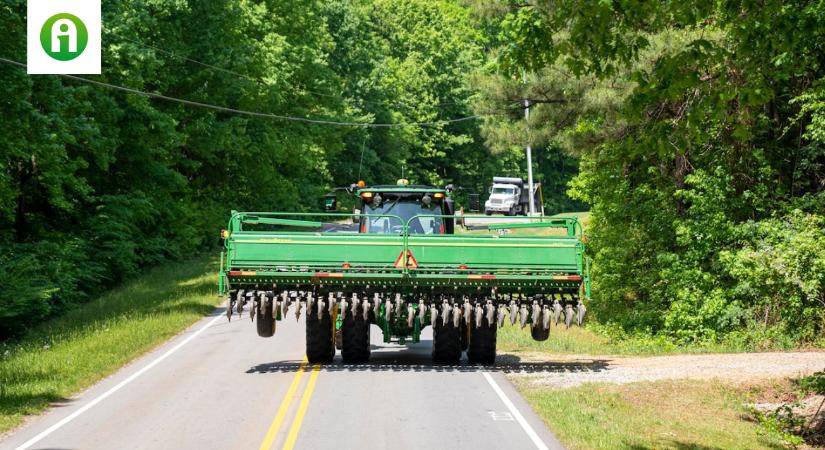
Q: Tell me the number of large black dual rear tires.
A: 4